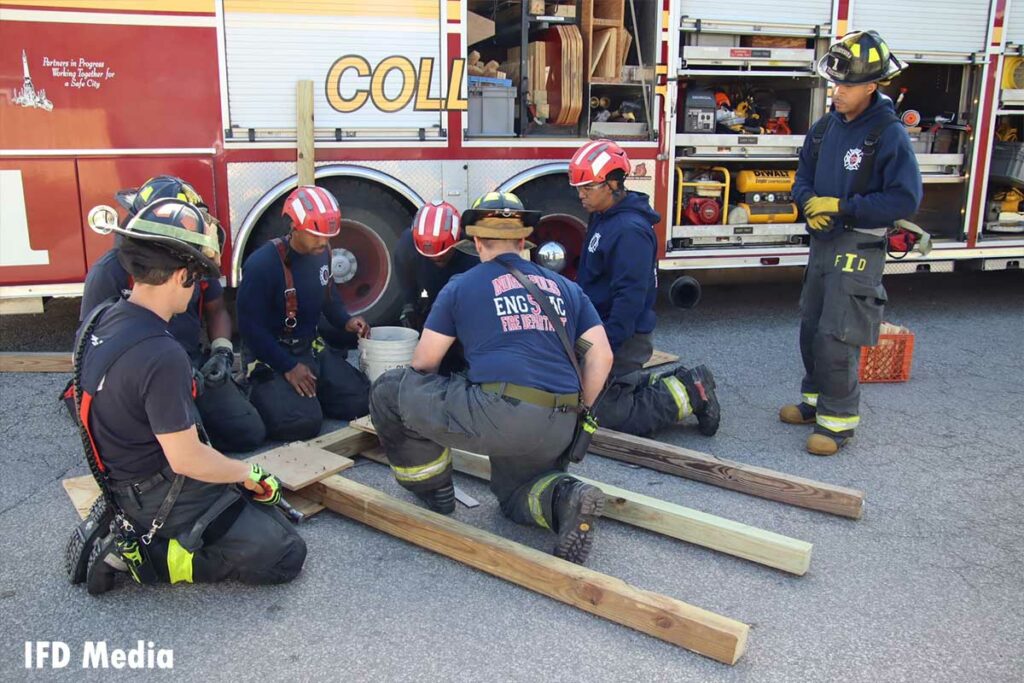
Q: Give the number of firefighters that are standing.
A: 1